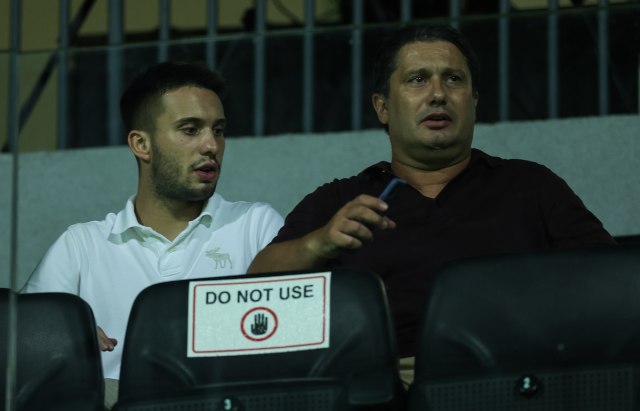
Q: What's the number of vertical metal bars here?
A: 13